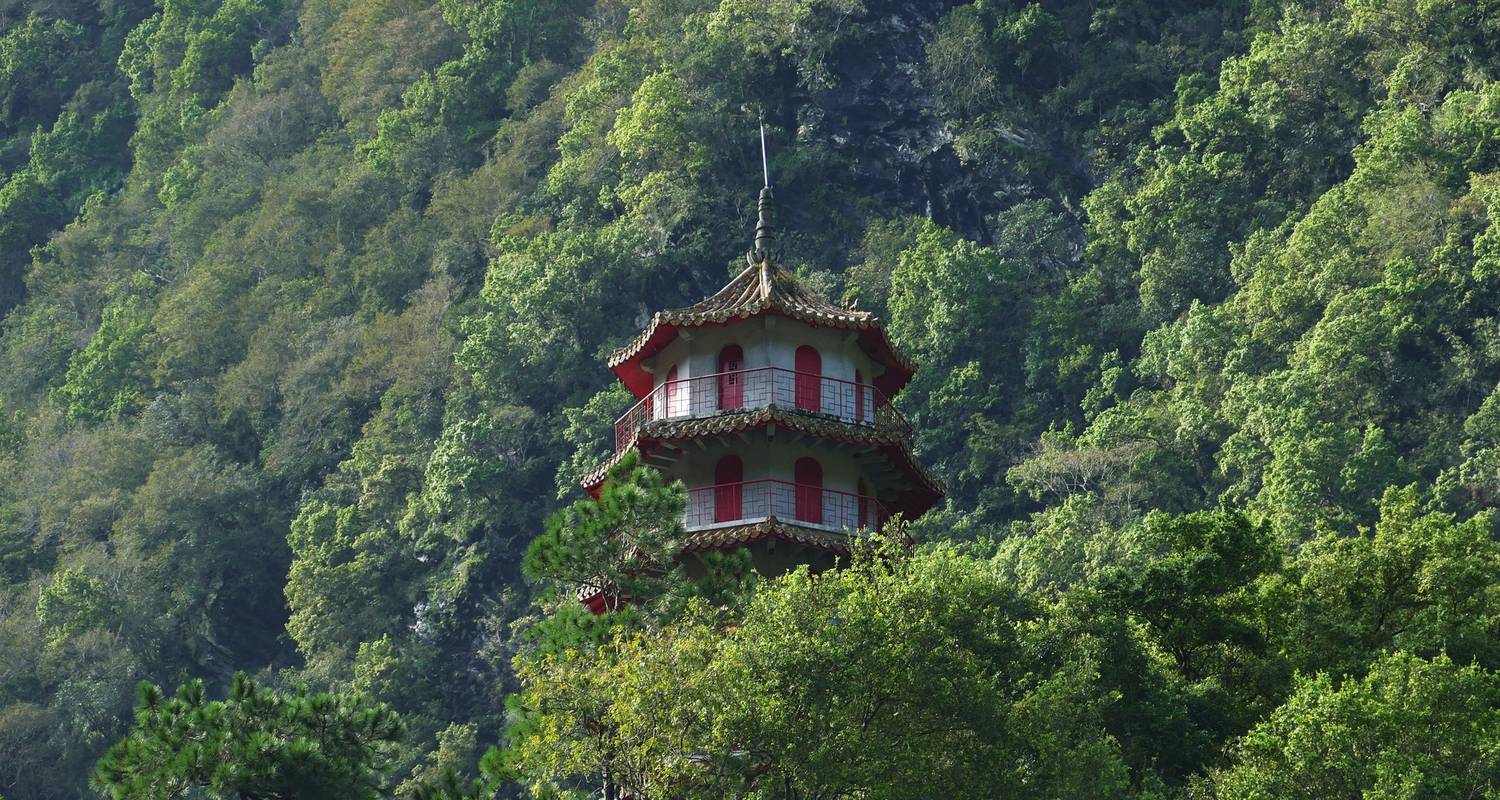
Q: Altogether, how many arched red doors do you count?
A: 7